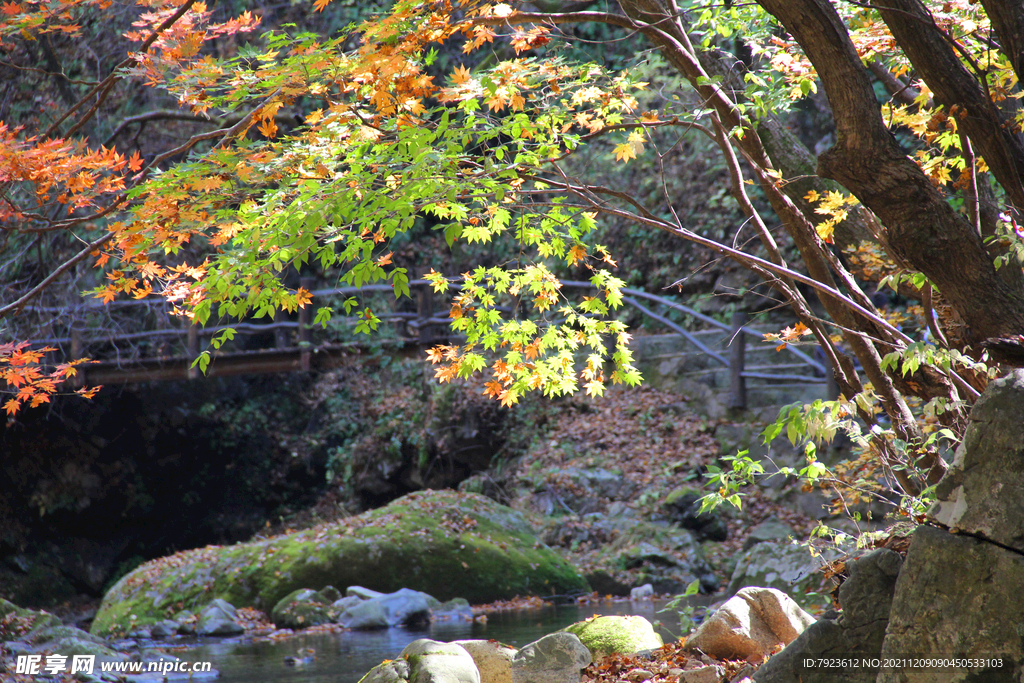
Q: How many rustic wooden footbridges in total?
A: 1